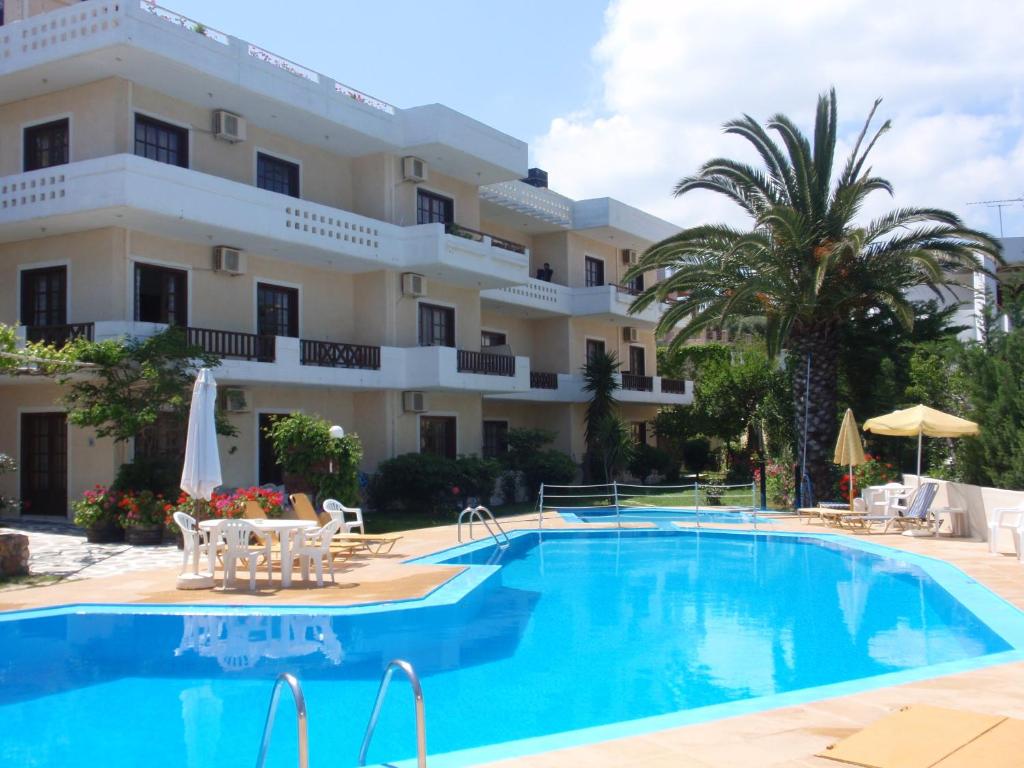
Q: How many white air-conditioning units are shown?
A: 8